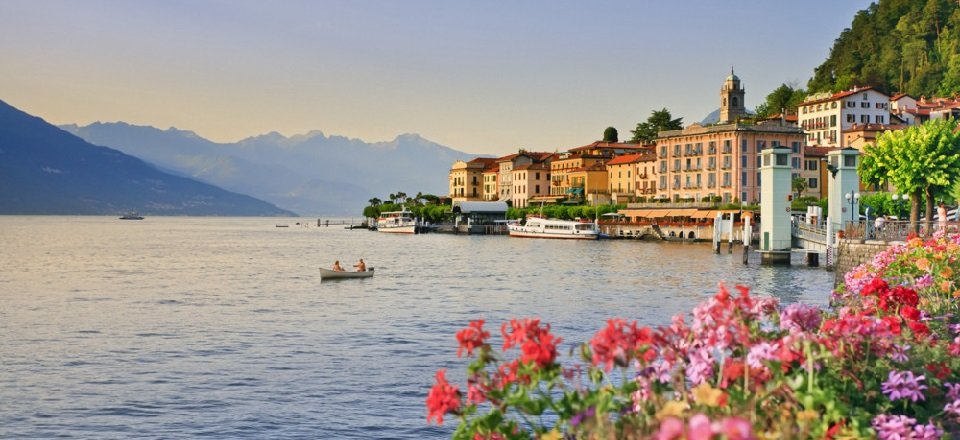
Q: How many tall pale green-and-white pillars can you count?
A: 2